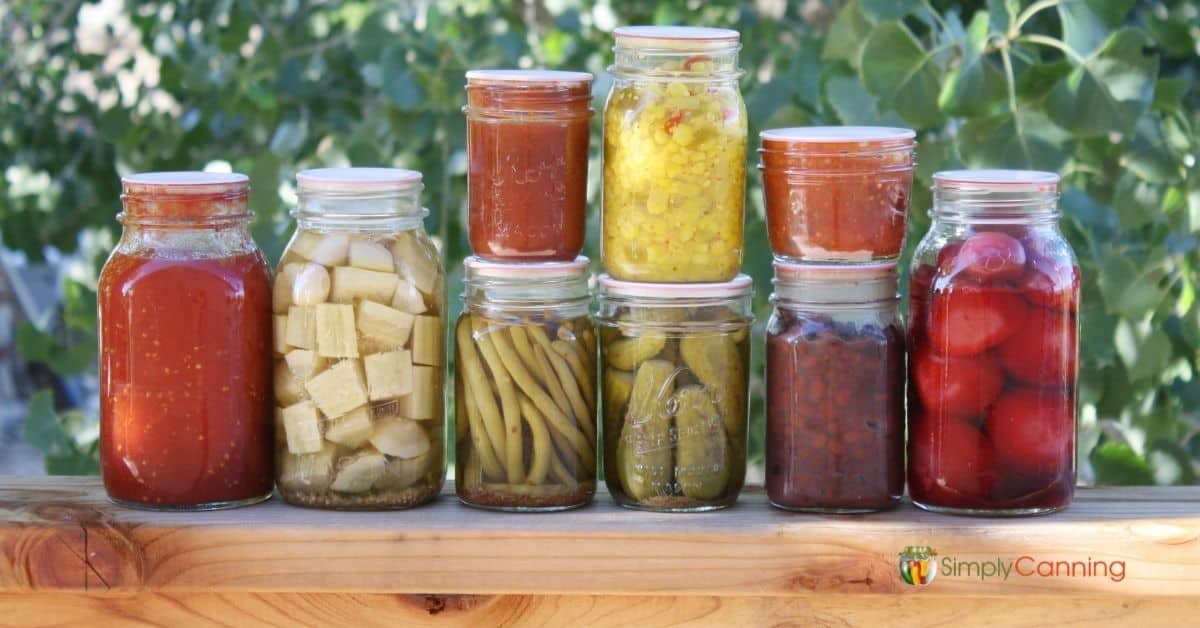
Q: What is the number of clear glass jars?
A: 9